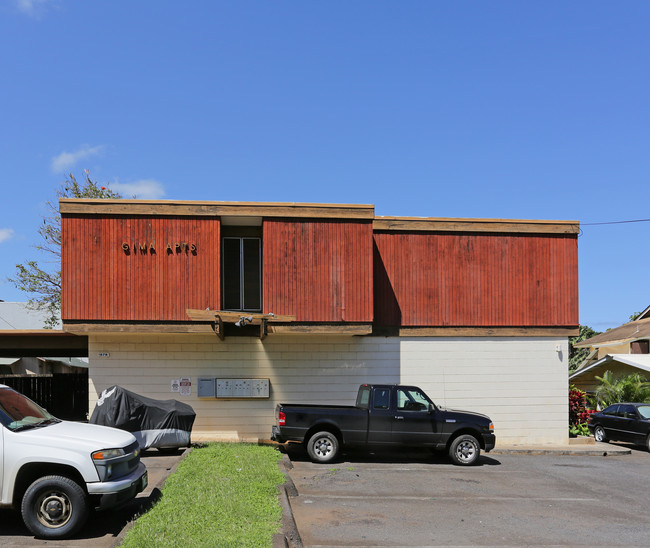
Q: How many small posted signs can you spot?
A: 2